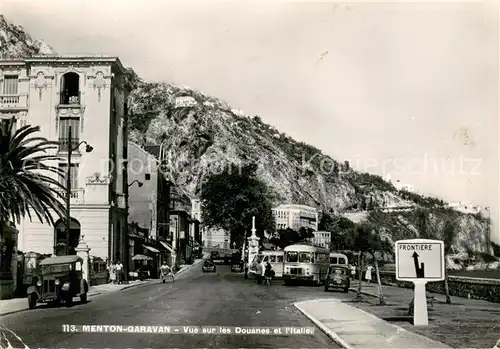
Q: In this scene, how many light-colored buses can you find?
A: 3